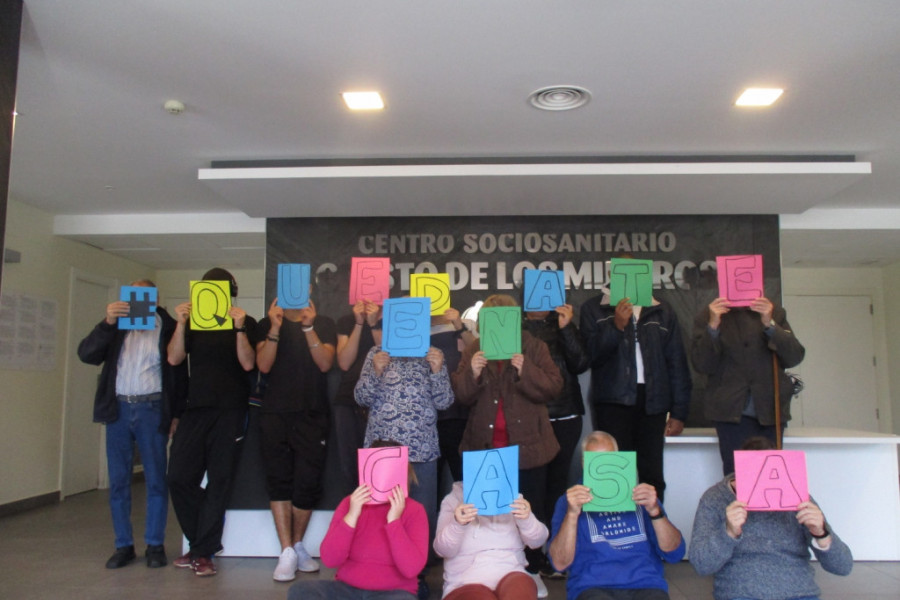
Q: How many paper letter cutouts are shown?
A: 13